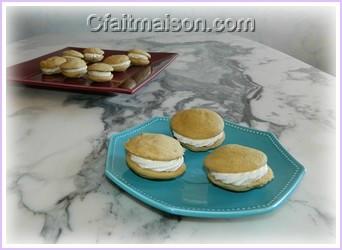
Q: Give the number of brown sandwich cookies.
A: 10